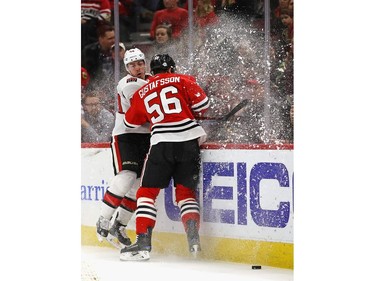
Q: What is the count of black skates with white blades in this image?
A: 4